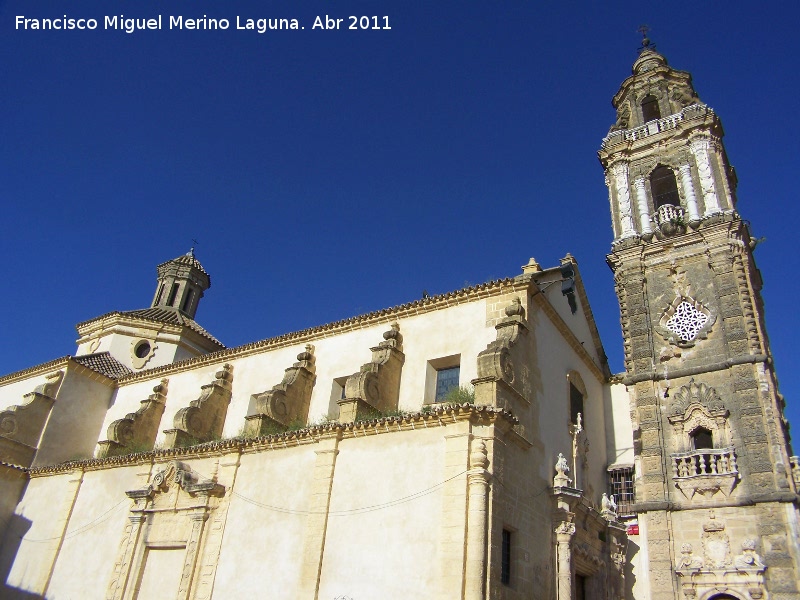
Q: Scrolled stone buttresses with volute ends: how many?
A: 6